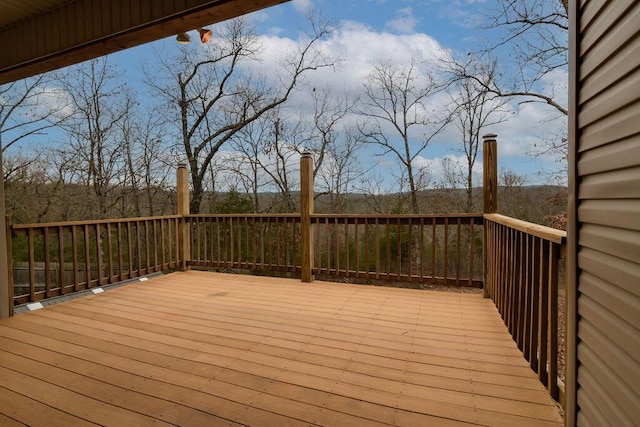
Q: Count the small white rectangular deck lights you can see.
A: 3